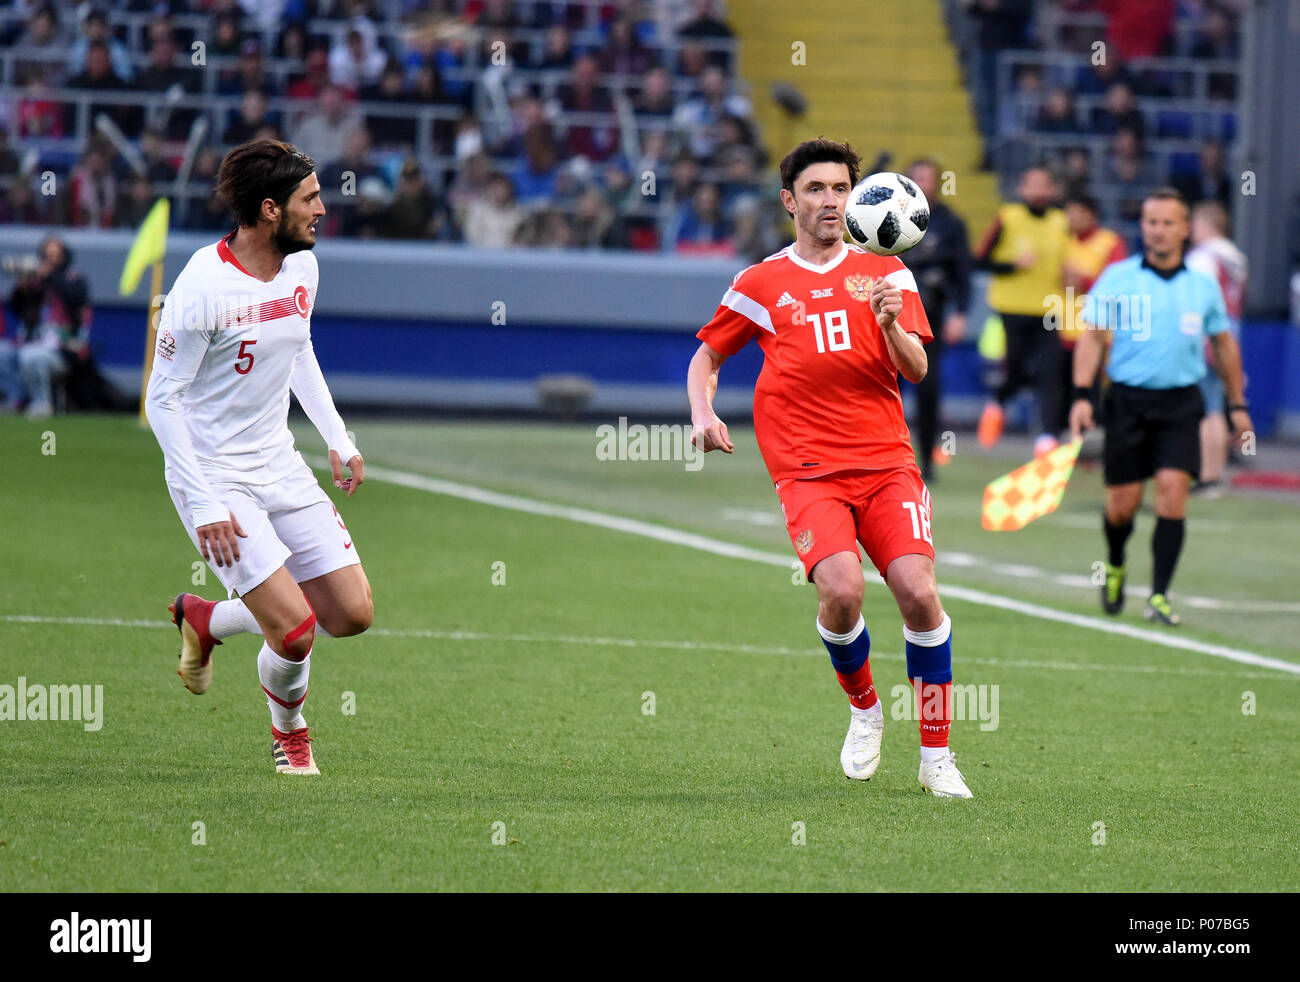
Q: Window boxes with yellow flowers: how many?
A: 0